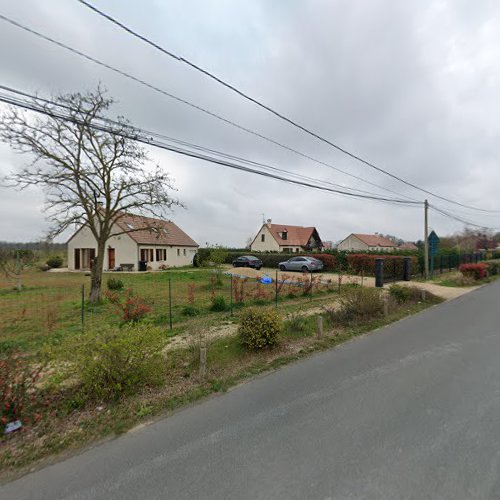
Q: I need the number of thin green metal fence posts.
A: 7